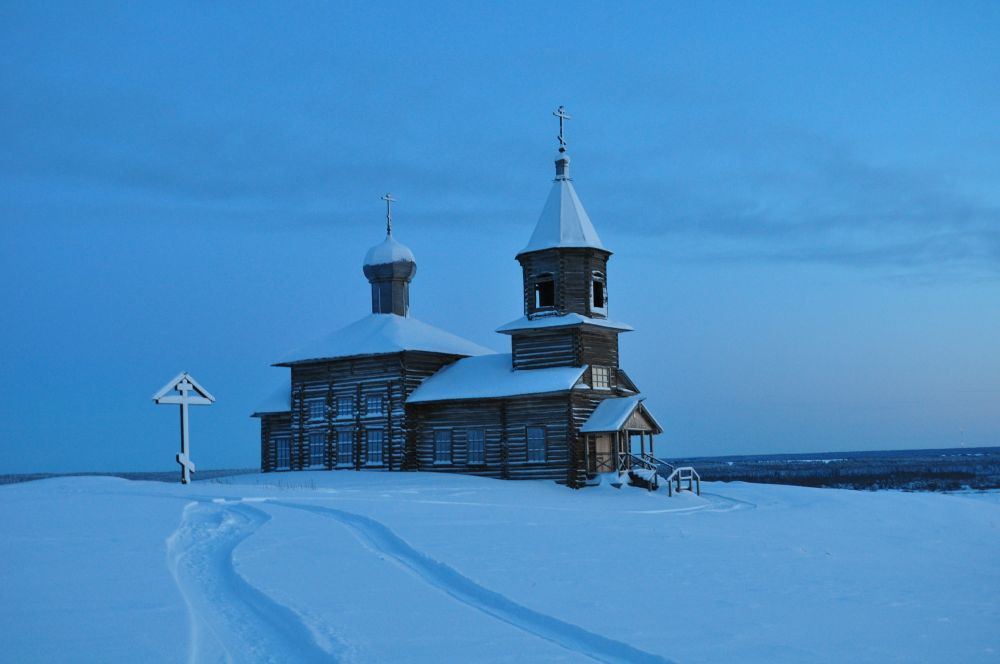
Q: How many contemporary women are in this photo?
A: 0